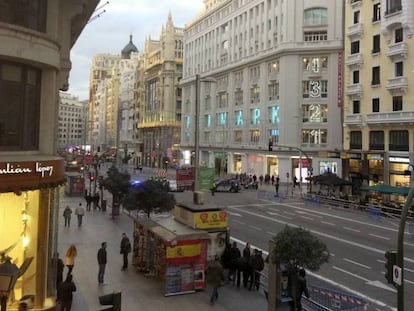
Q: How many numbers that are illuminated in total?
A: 4